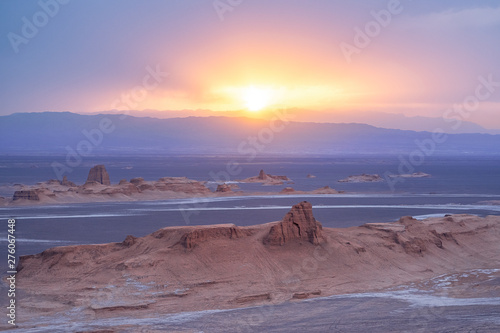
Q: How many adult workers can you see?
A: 0